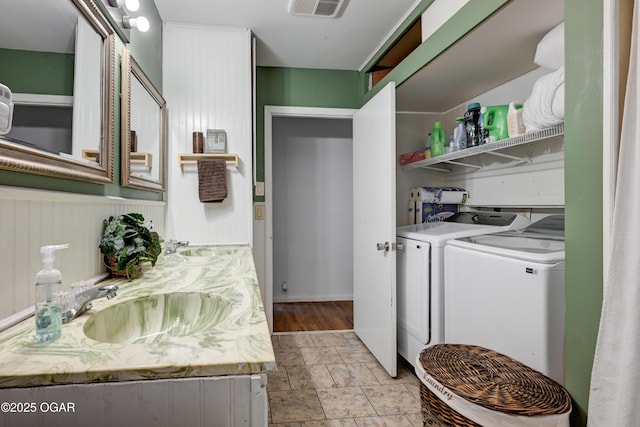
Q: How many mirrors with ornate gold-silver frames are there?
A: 2